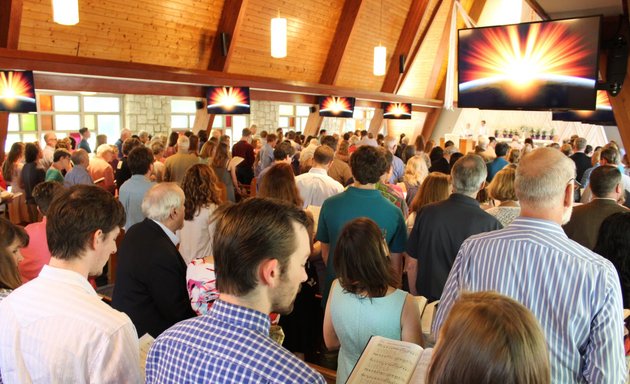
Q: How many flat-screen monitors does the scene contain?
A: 6